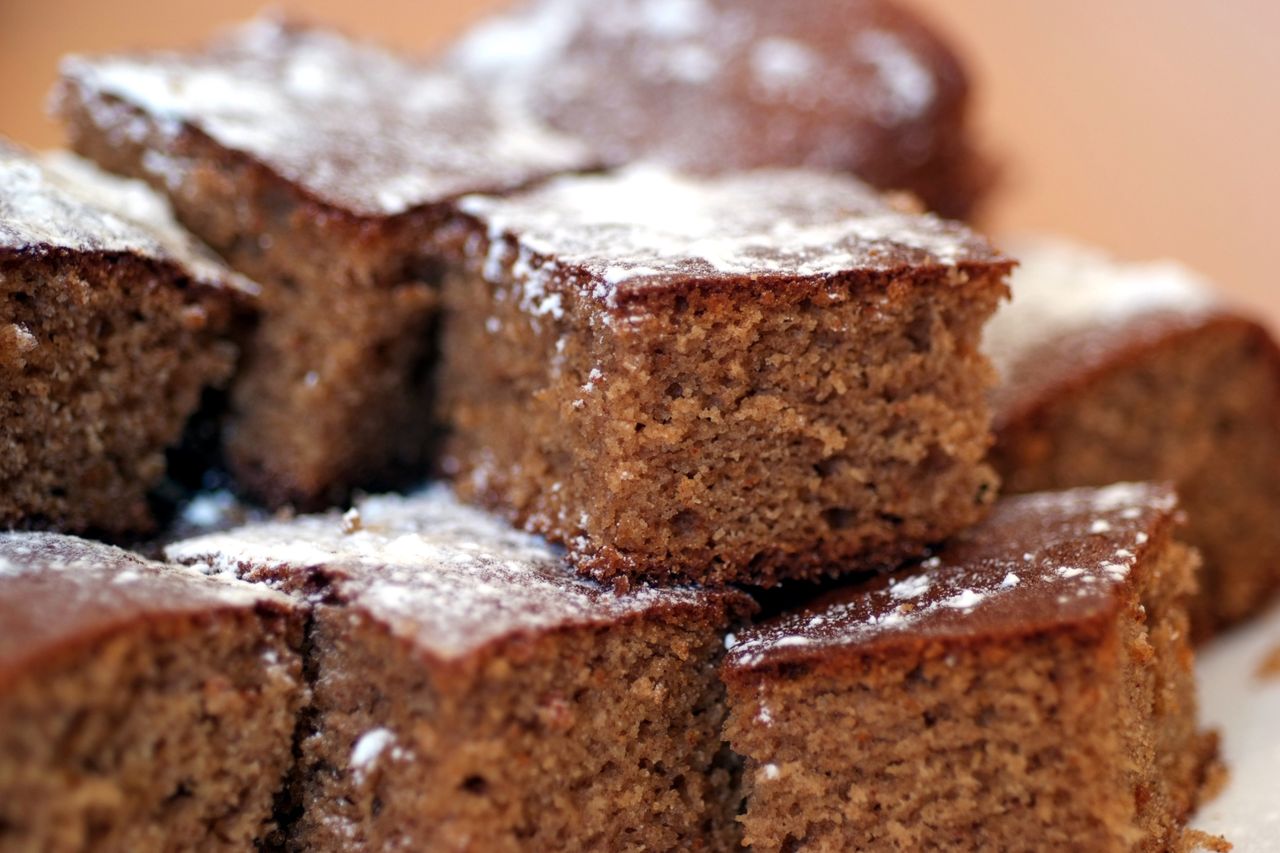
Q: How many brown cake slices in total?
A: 8